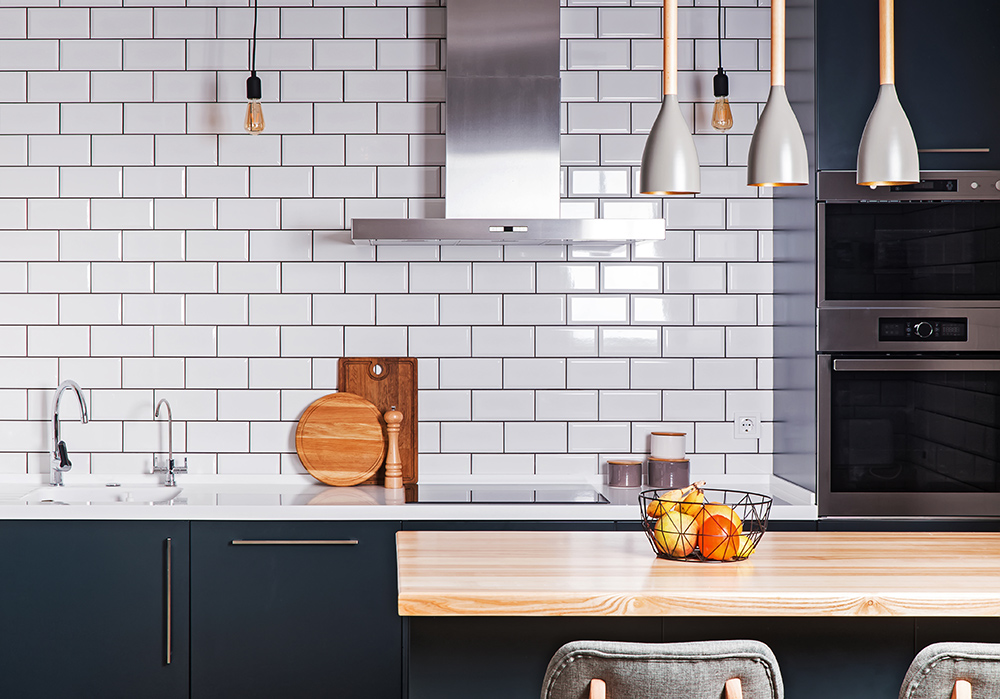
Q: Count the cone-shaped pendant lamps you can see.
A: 3